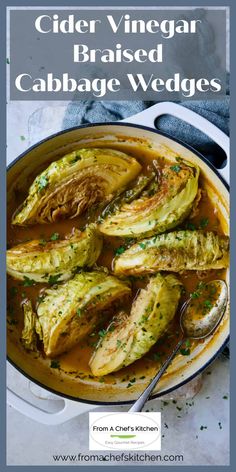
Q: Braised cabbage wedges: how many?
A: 6